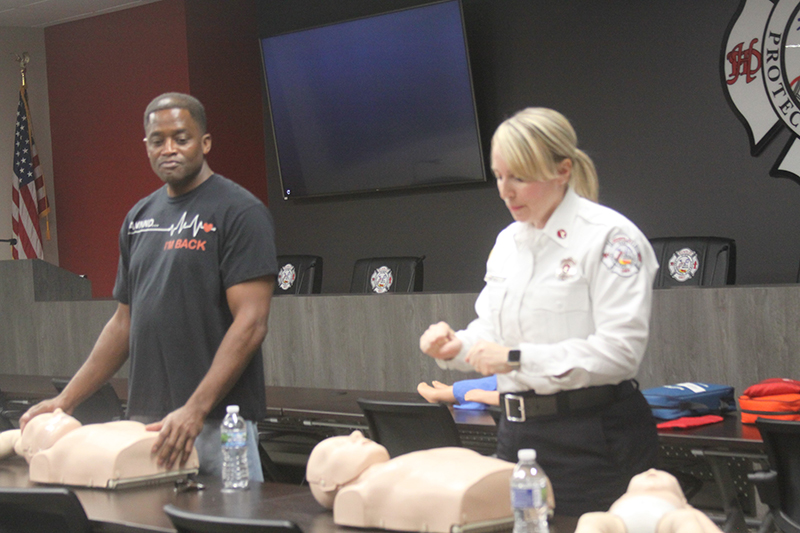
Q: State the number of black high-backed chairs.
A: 3